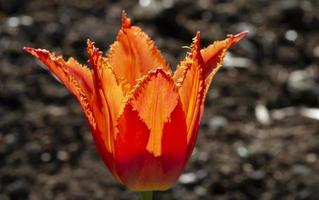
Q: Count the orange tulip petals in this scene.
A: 6